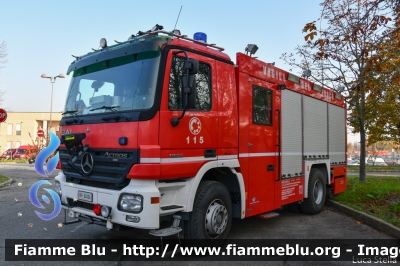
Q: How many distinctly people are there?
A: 0